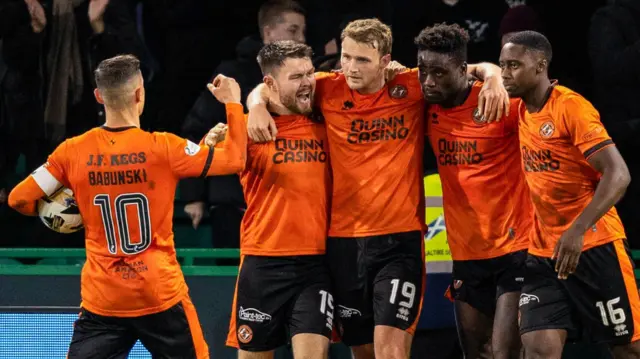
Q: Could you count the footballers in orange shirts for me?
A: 5